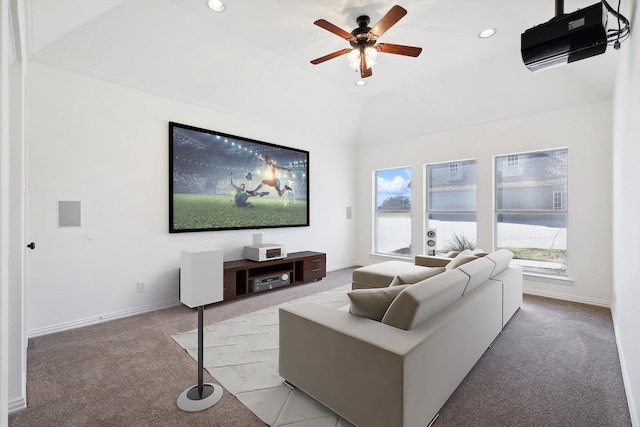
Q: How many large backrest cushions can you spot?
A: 3